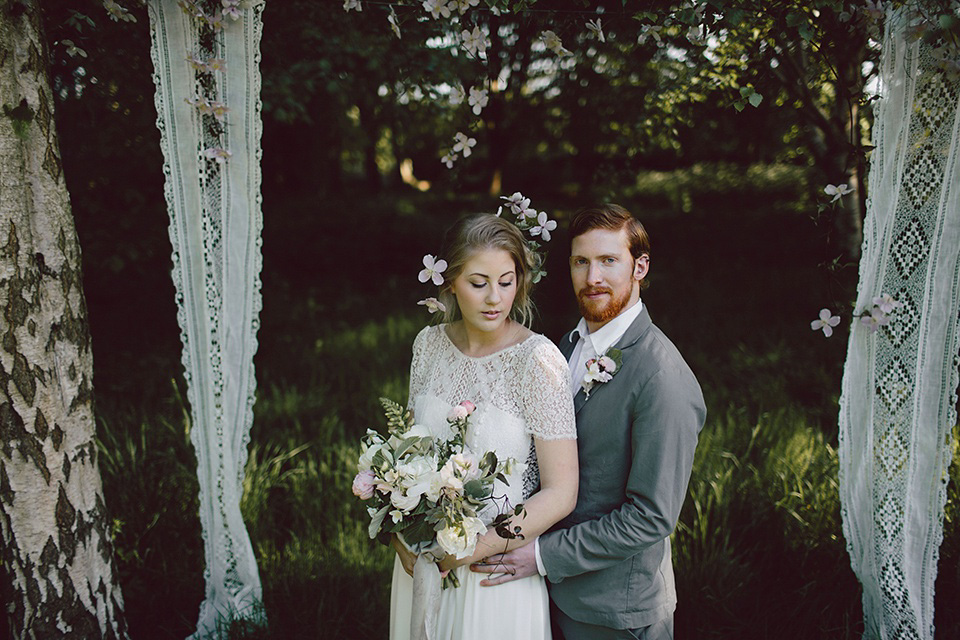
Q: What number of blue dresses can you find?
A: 0